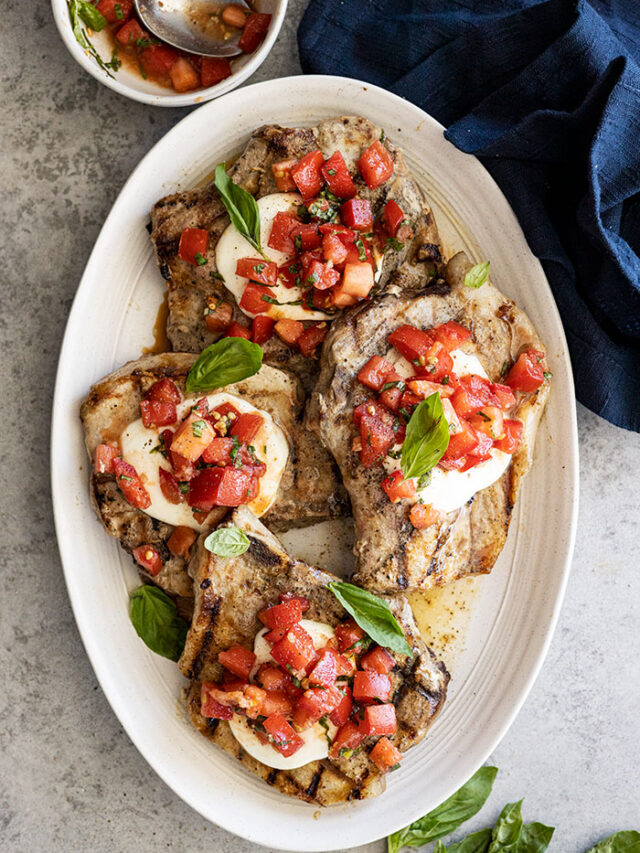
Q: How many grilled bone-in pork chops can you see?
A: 4